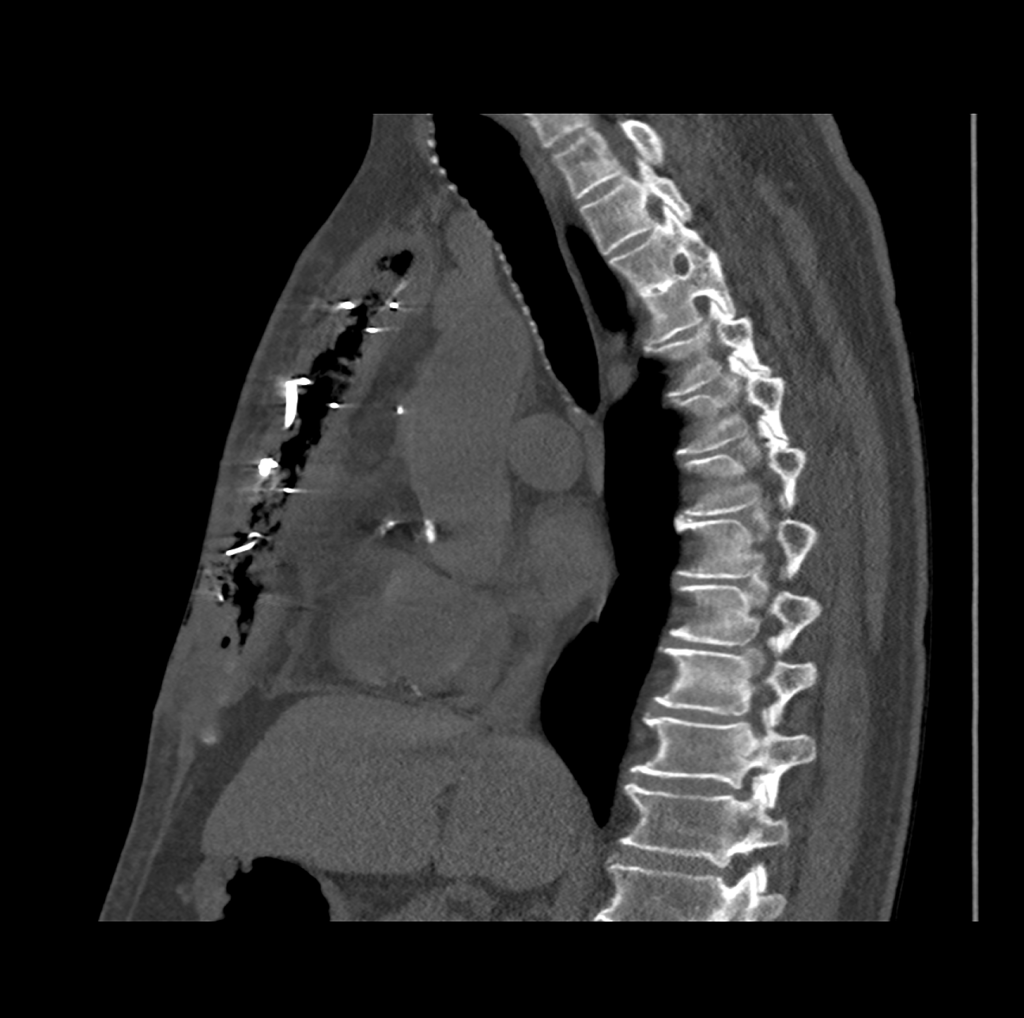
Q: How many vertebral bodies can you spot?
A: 14